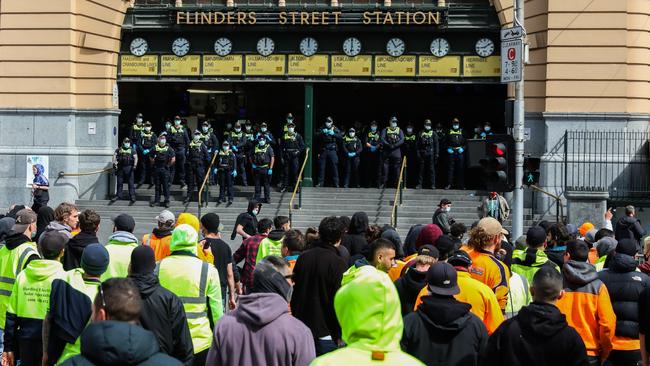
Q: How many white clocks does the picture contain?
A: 9